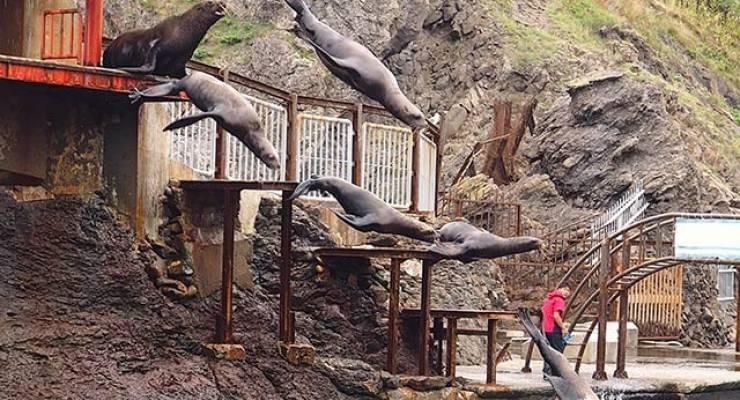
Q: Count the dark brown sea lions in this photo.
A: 1